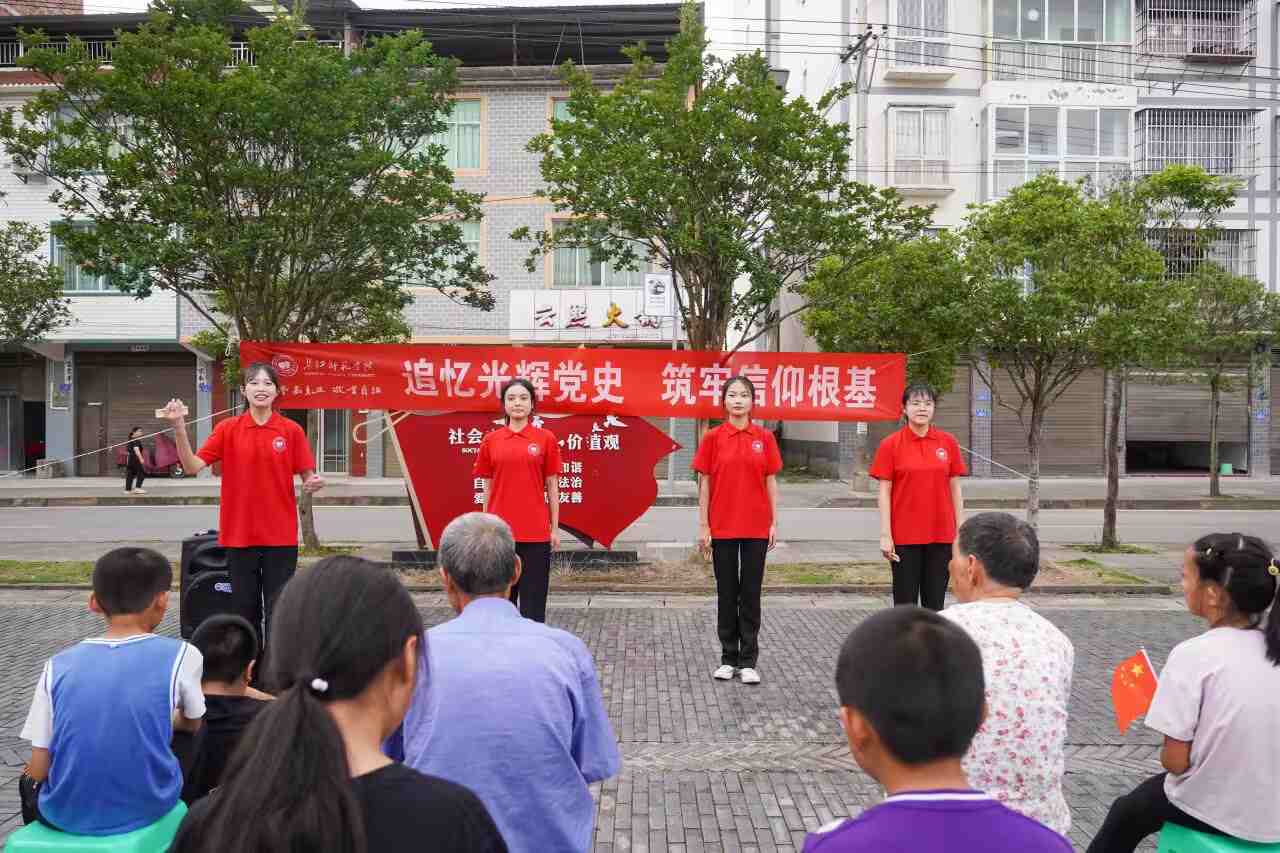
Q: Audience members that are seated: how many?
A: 7